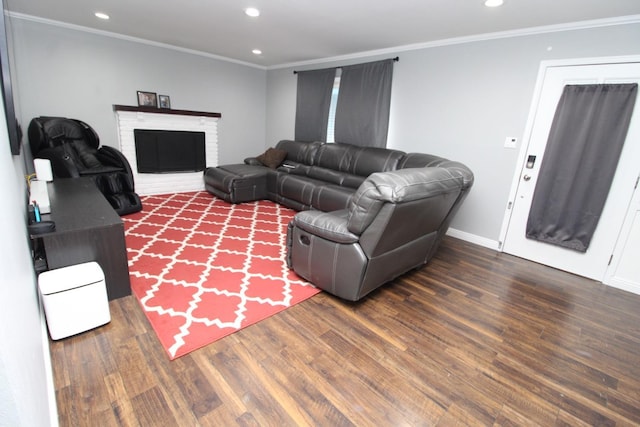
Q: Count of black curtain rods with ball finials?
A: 1